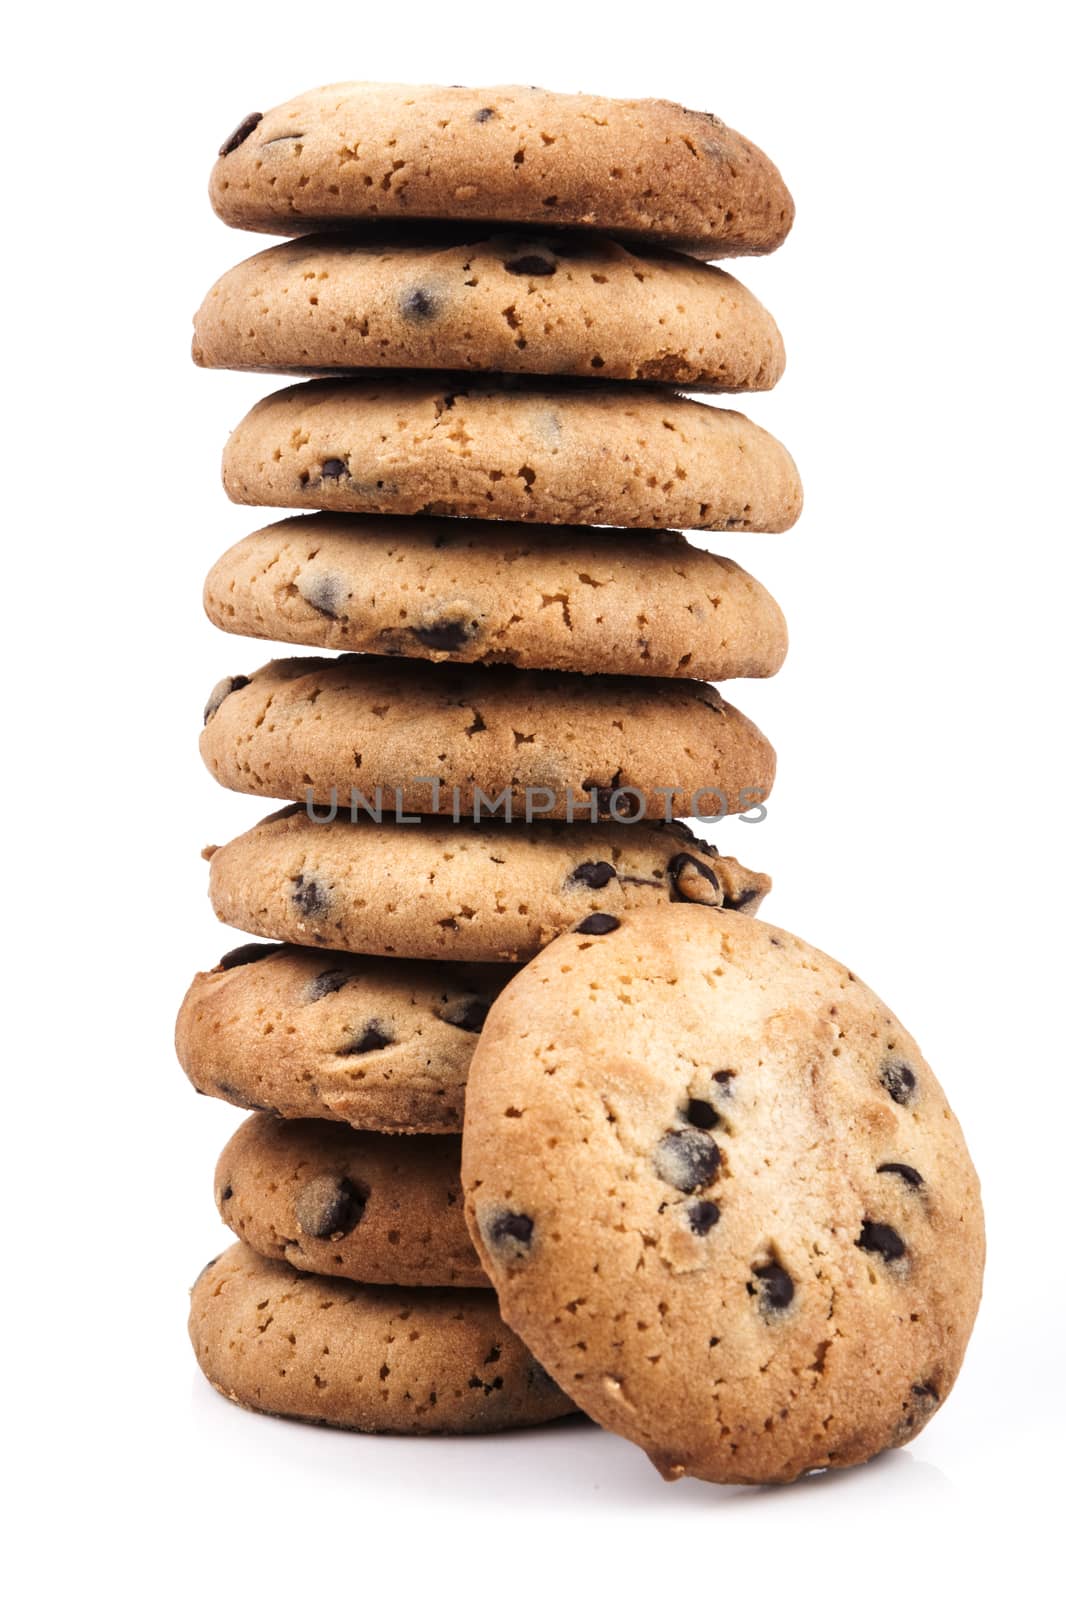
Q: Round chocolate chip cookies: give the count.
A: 10